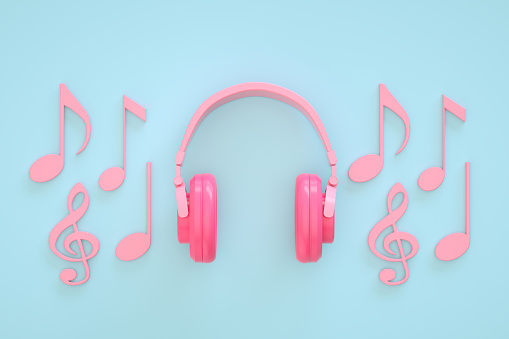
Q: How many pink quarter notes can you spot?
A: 2